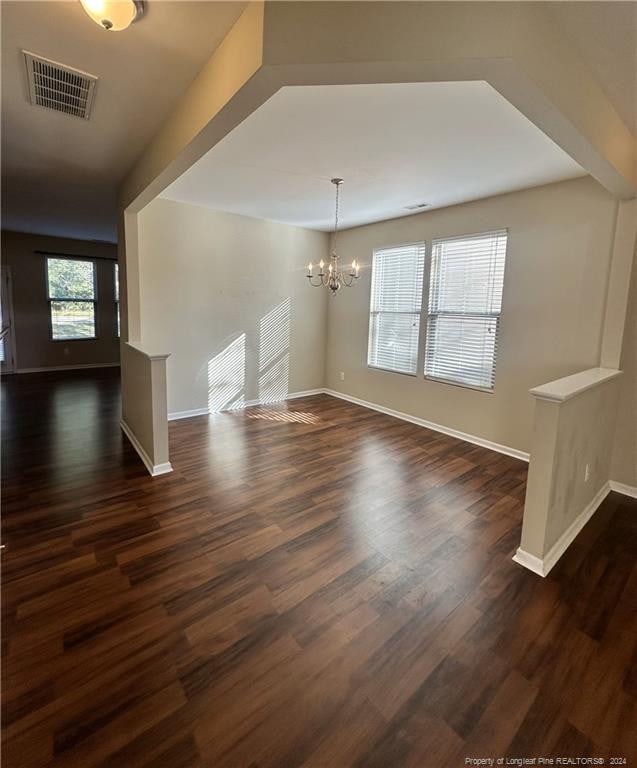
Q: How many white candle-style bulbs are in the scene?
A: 5